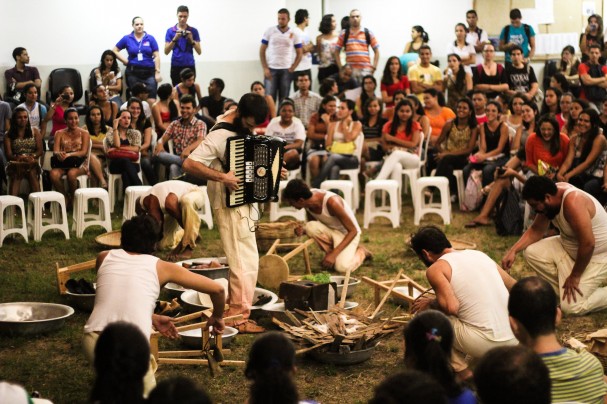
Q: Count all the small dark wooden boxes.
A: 1